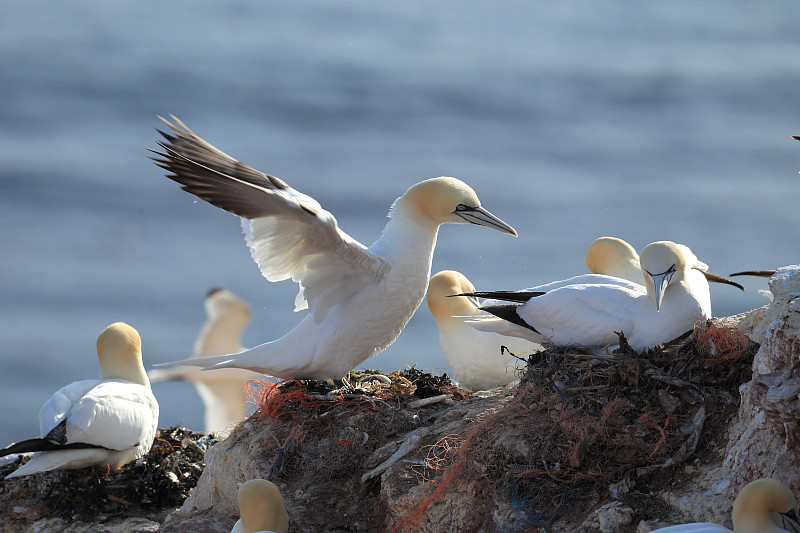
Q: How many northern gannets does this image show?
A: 8